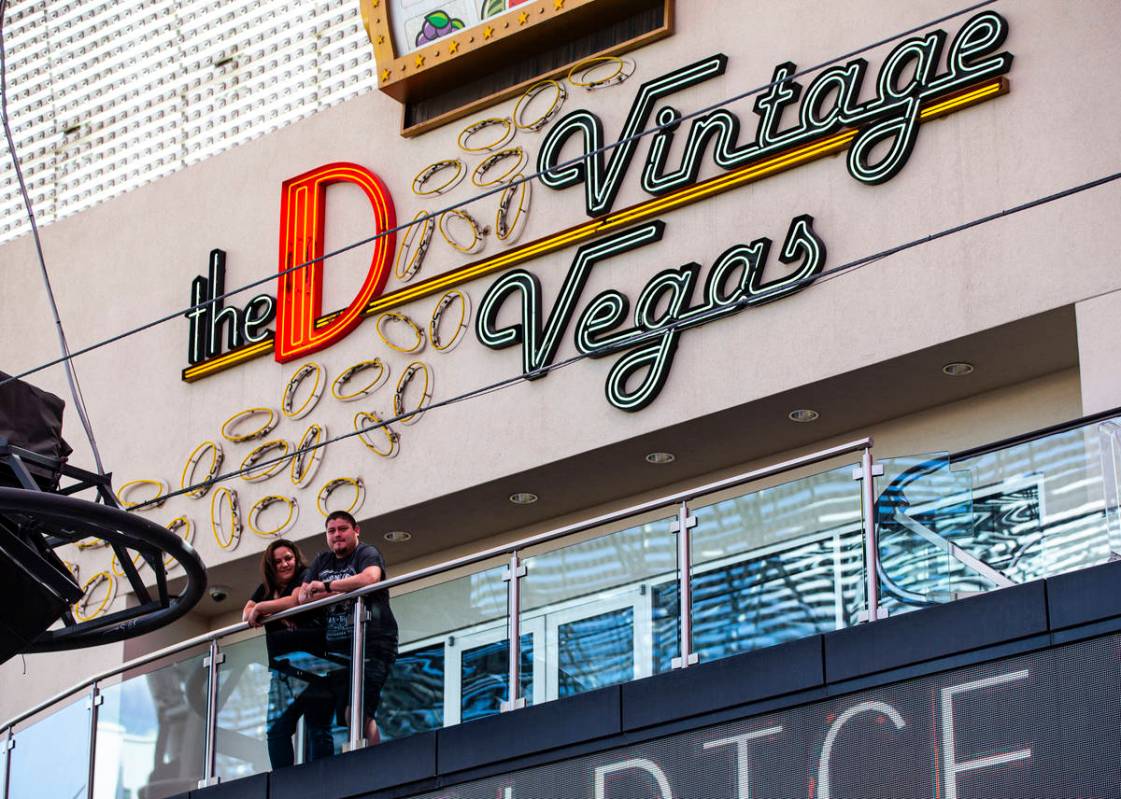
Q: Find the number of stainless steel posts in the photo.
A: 7